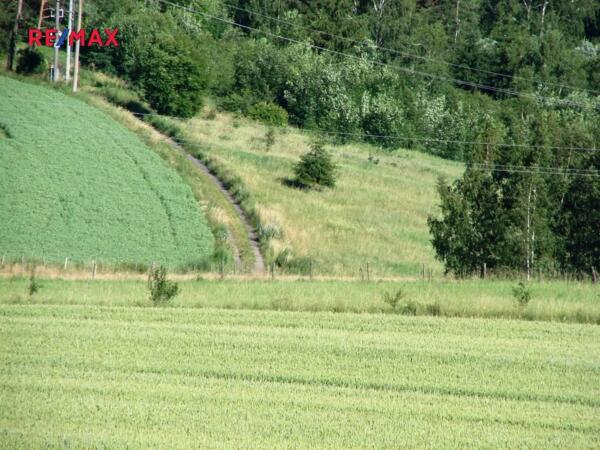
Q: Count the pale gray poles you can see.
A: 3